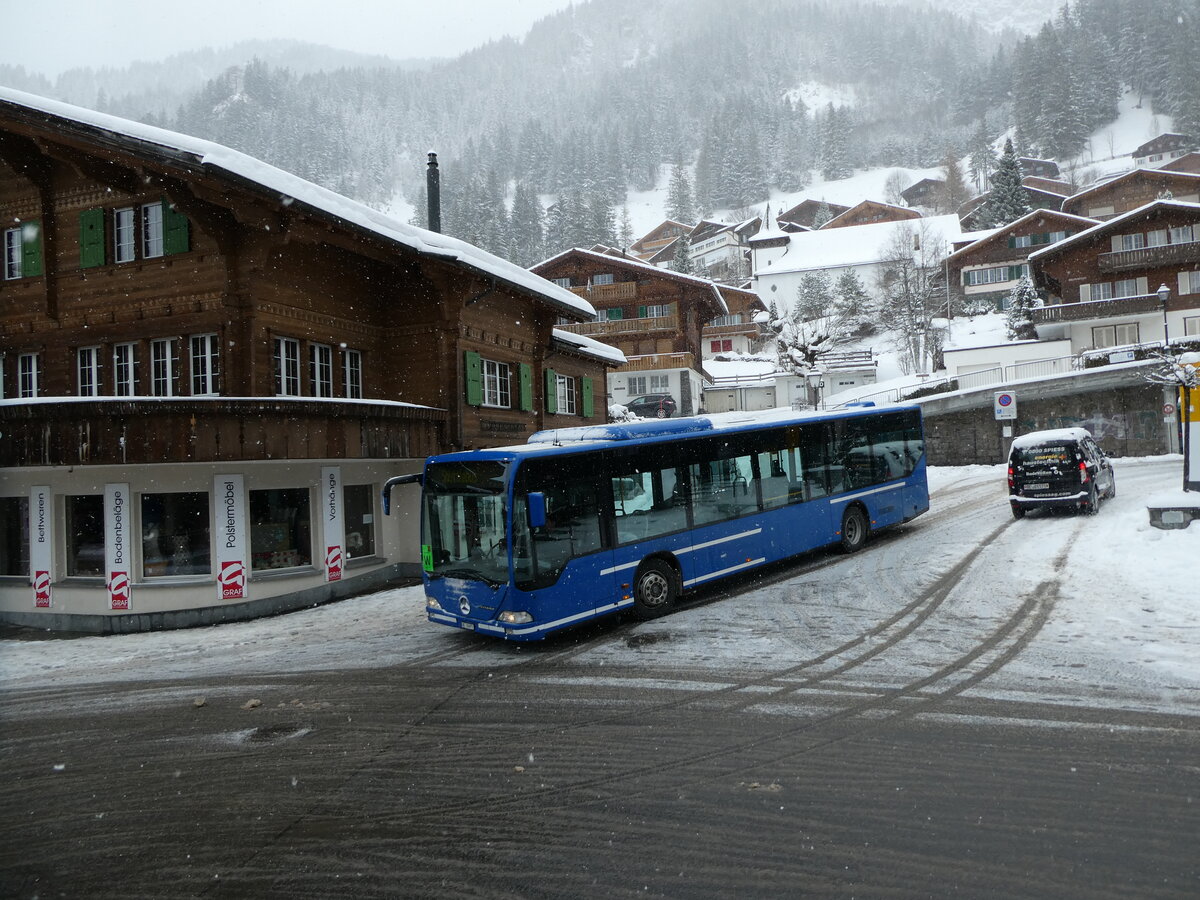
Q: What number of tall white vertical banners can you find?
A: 4